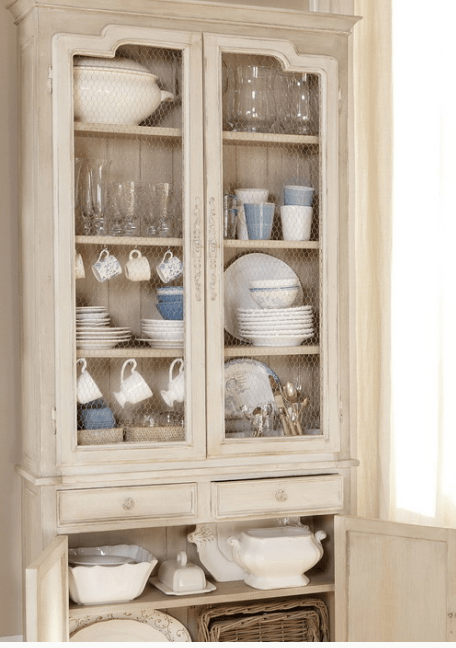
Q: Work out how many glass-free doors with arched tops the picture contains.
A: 2